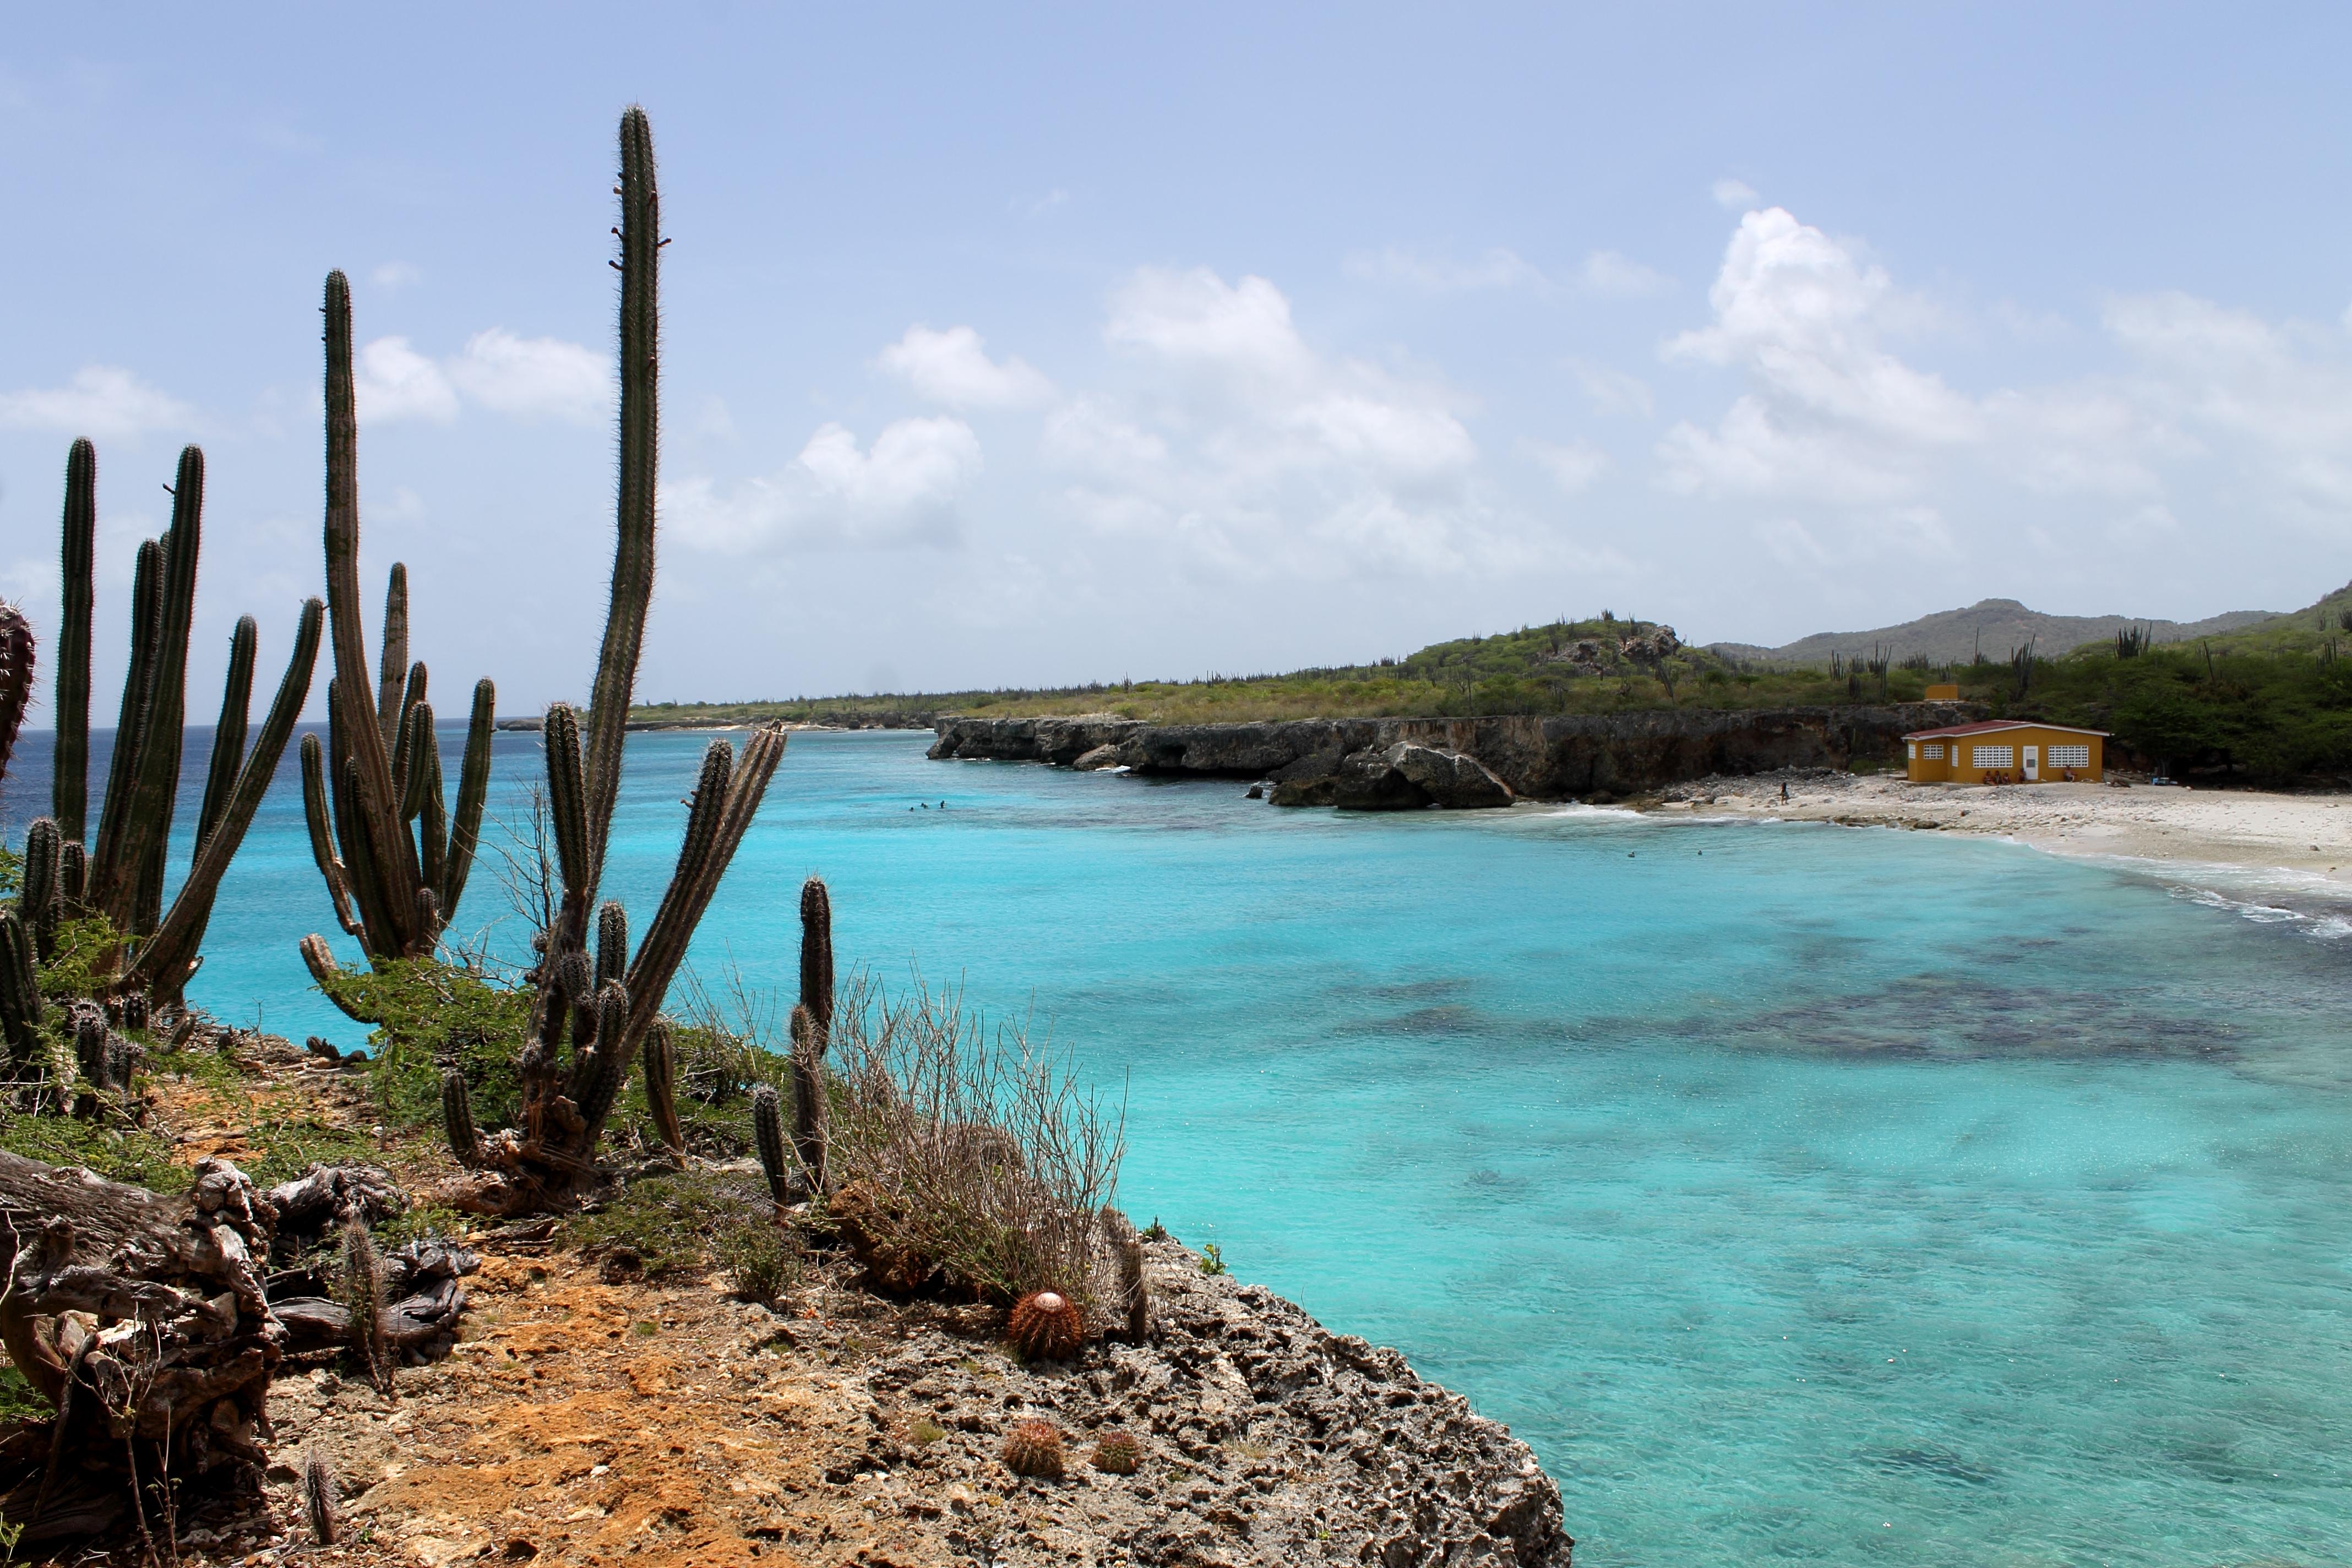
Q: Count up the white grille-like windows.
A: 5